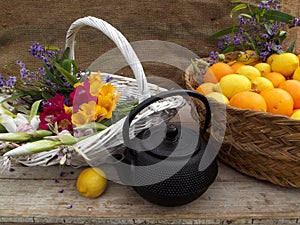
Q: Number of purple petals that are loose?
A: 6